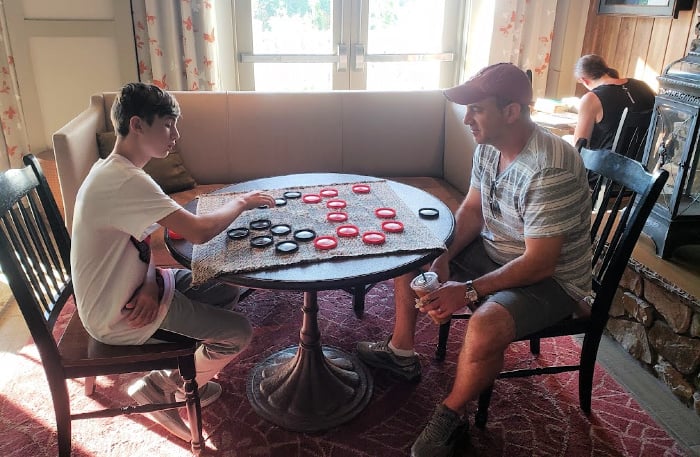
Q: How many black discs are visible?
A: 10